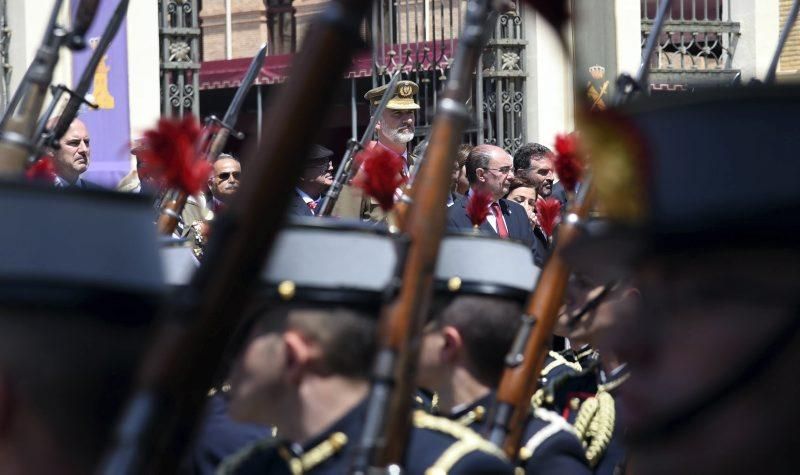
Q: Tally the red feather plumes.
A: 6